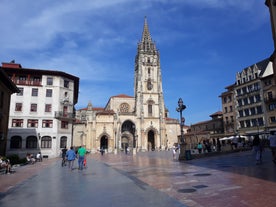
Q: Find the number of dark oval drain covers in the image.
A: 2